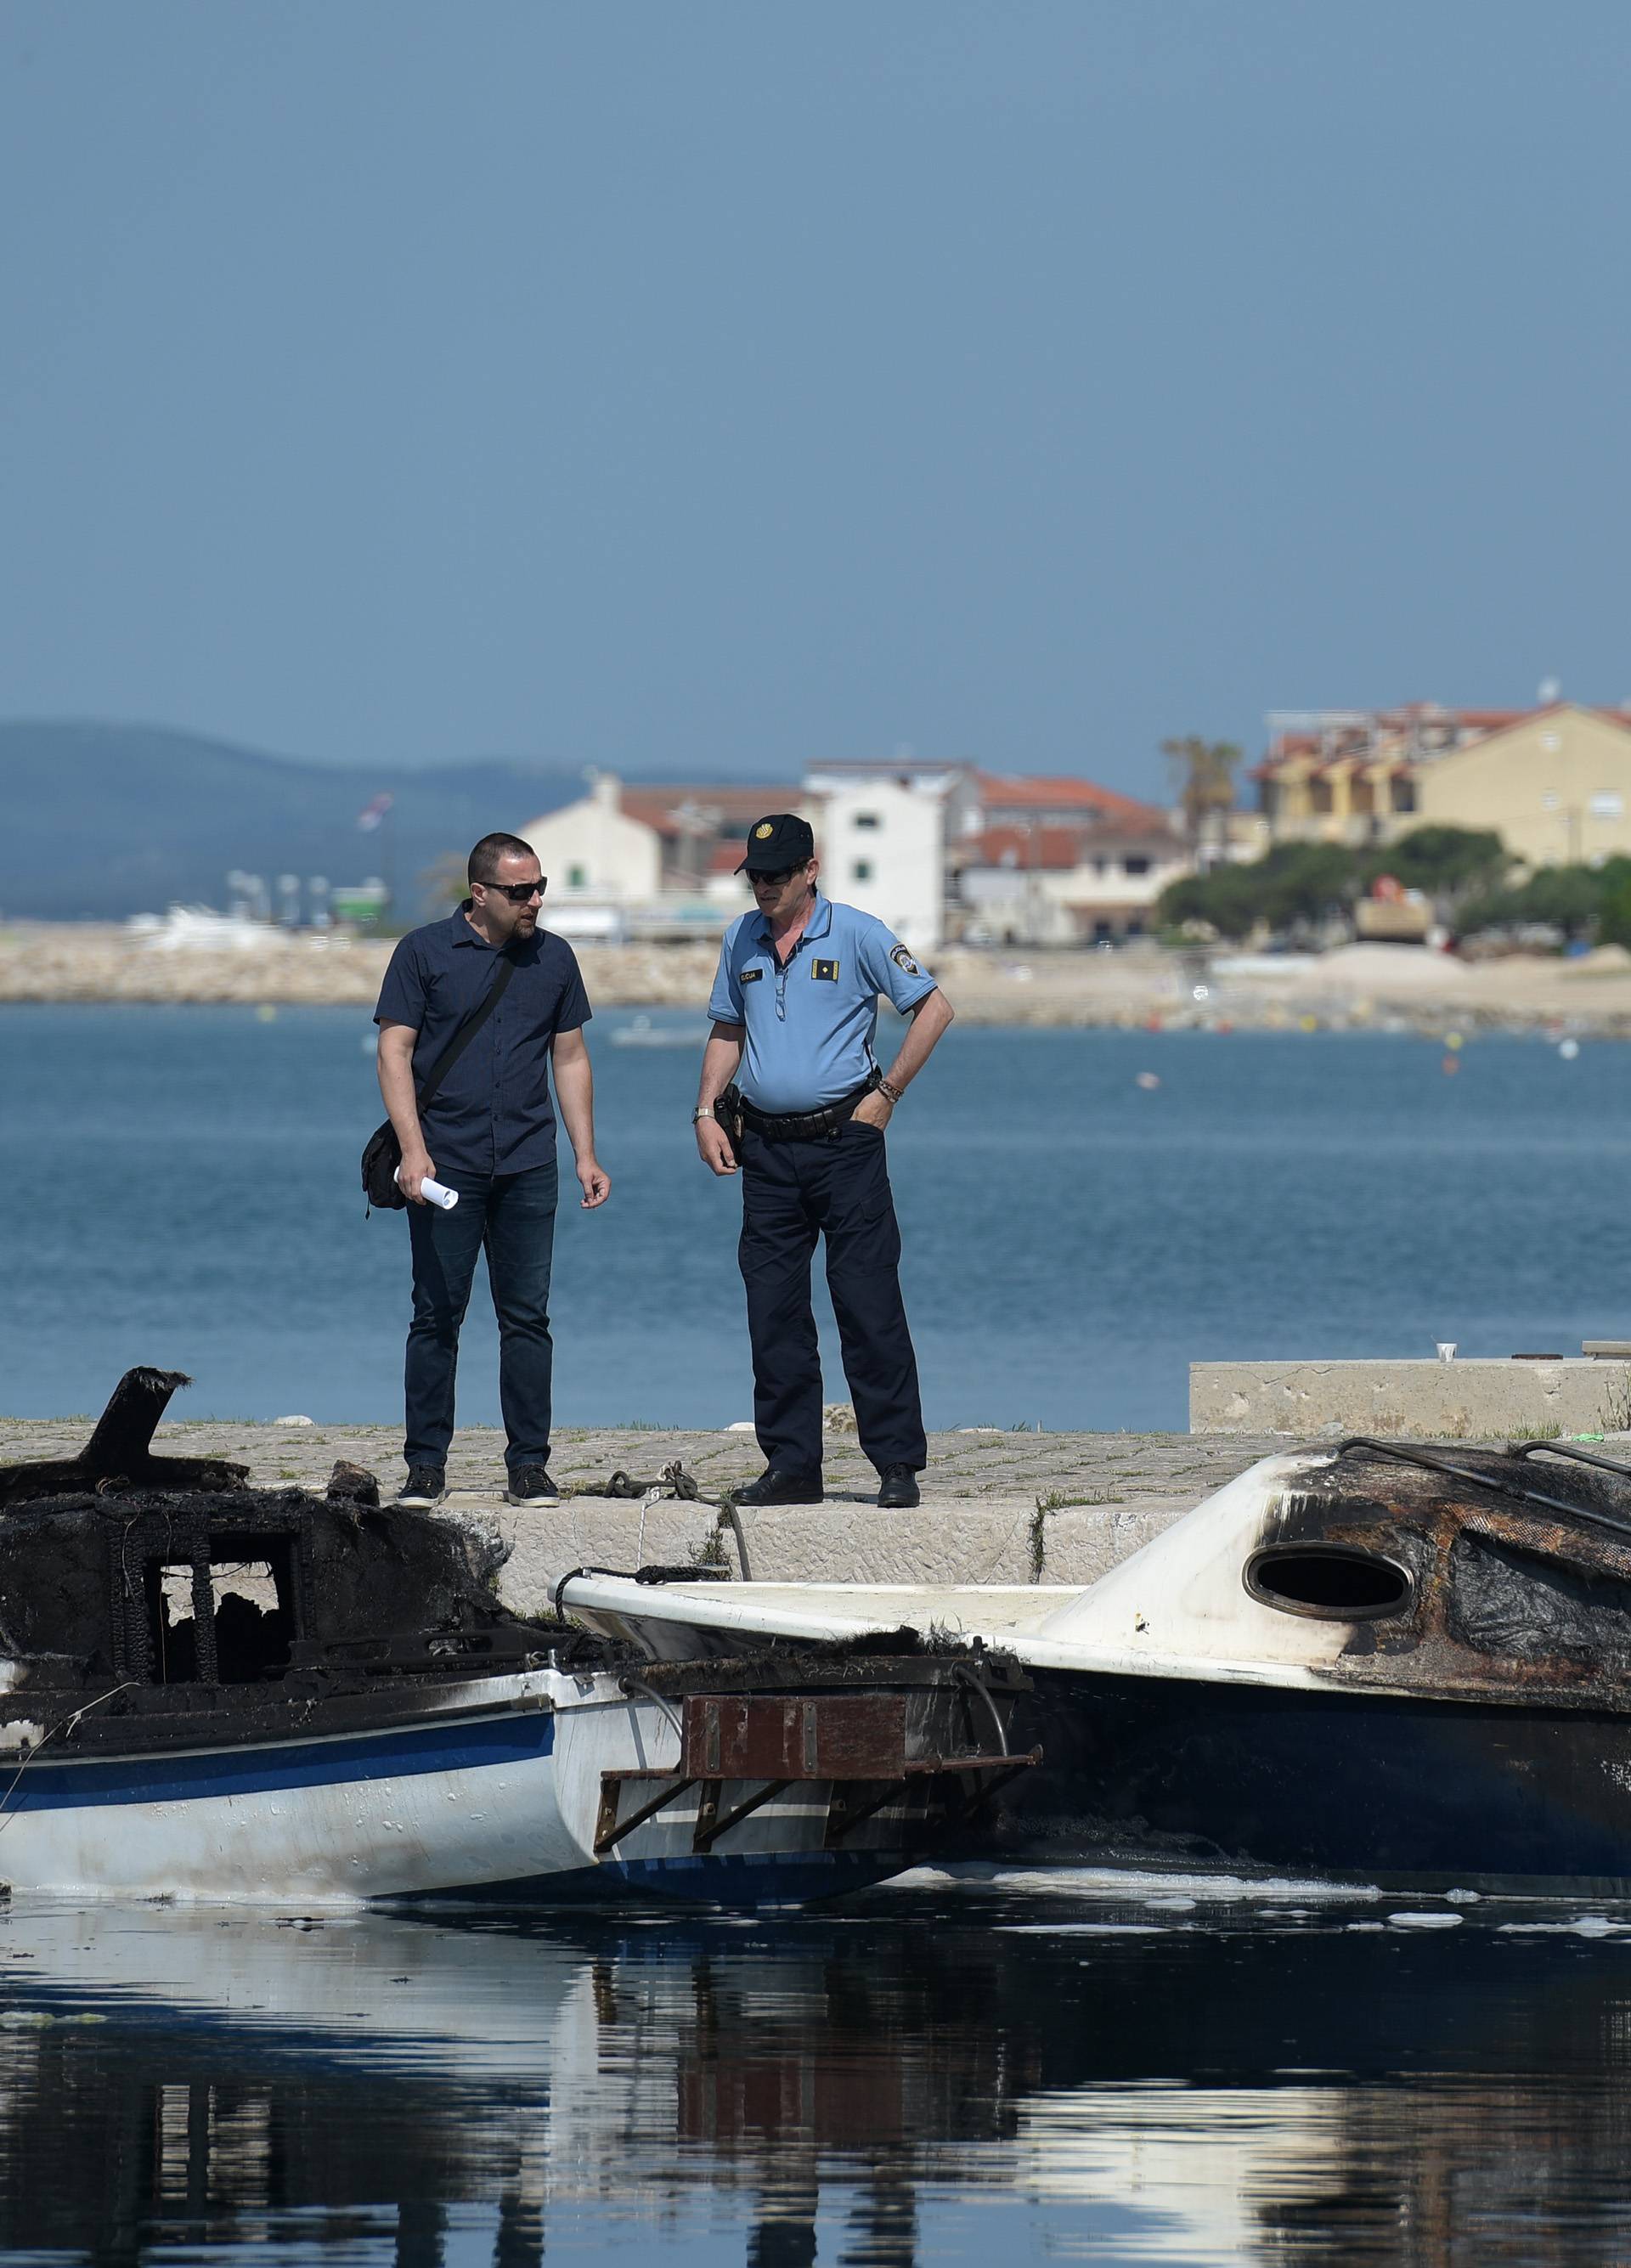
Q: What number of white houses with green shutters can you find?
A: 2